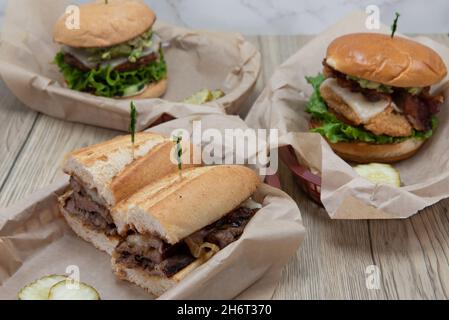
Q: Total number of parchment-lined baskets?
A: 3